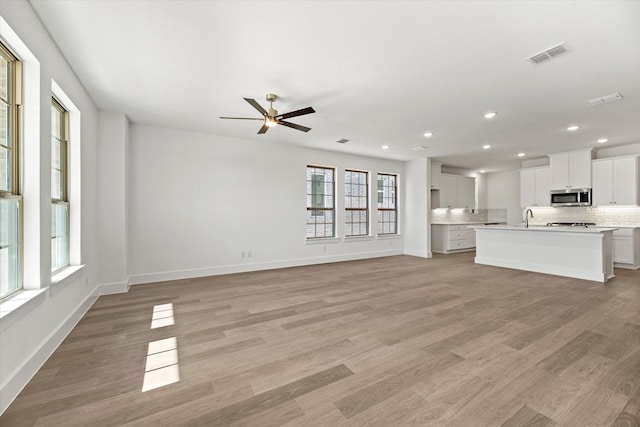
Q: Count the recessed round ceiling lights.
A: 8